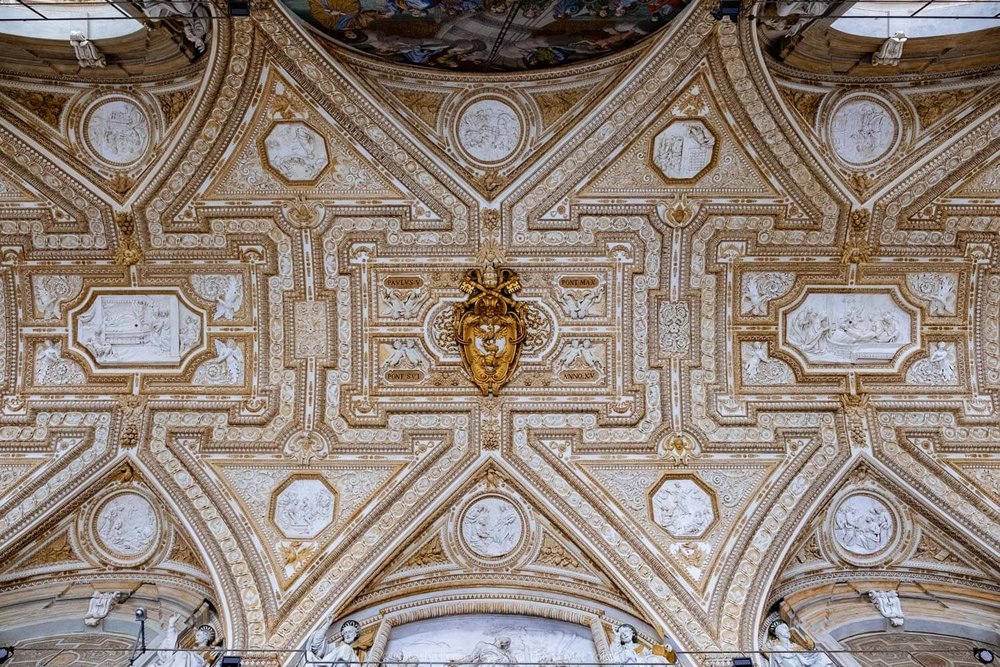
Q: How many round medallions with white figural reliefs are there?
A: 6